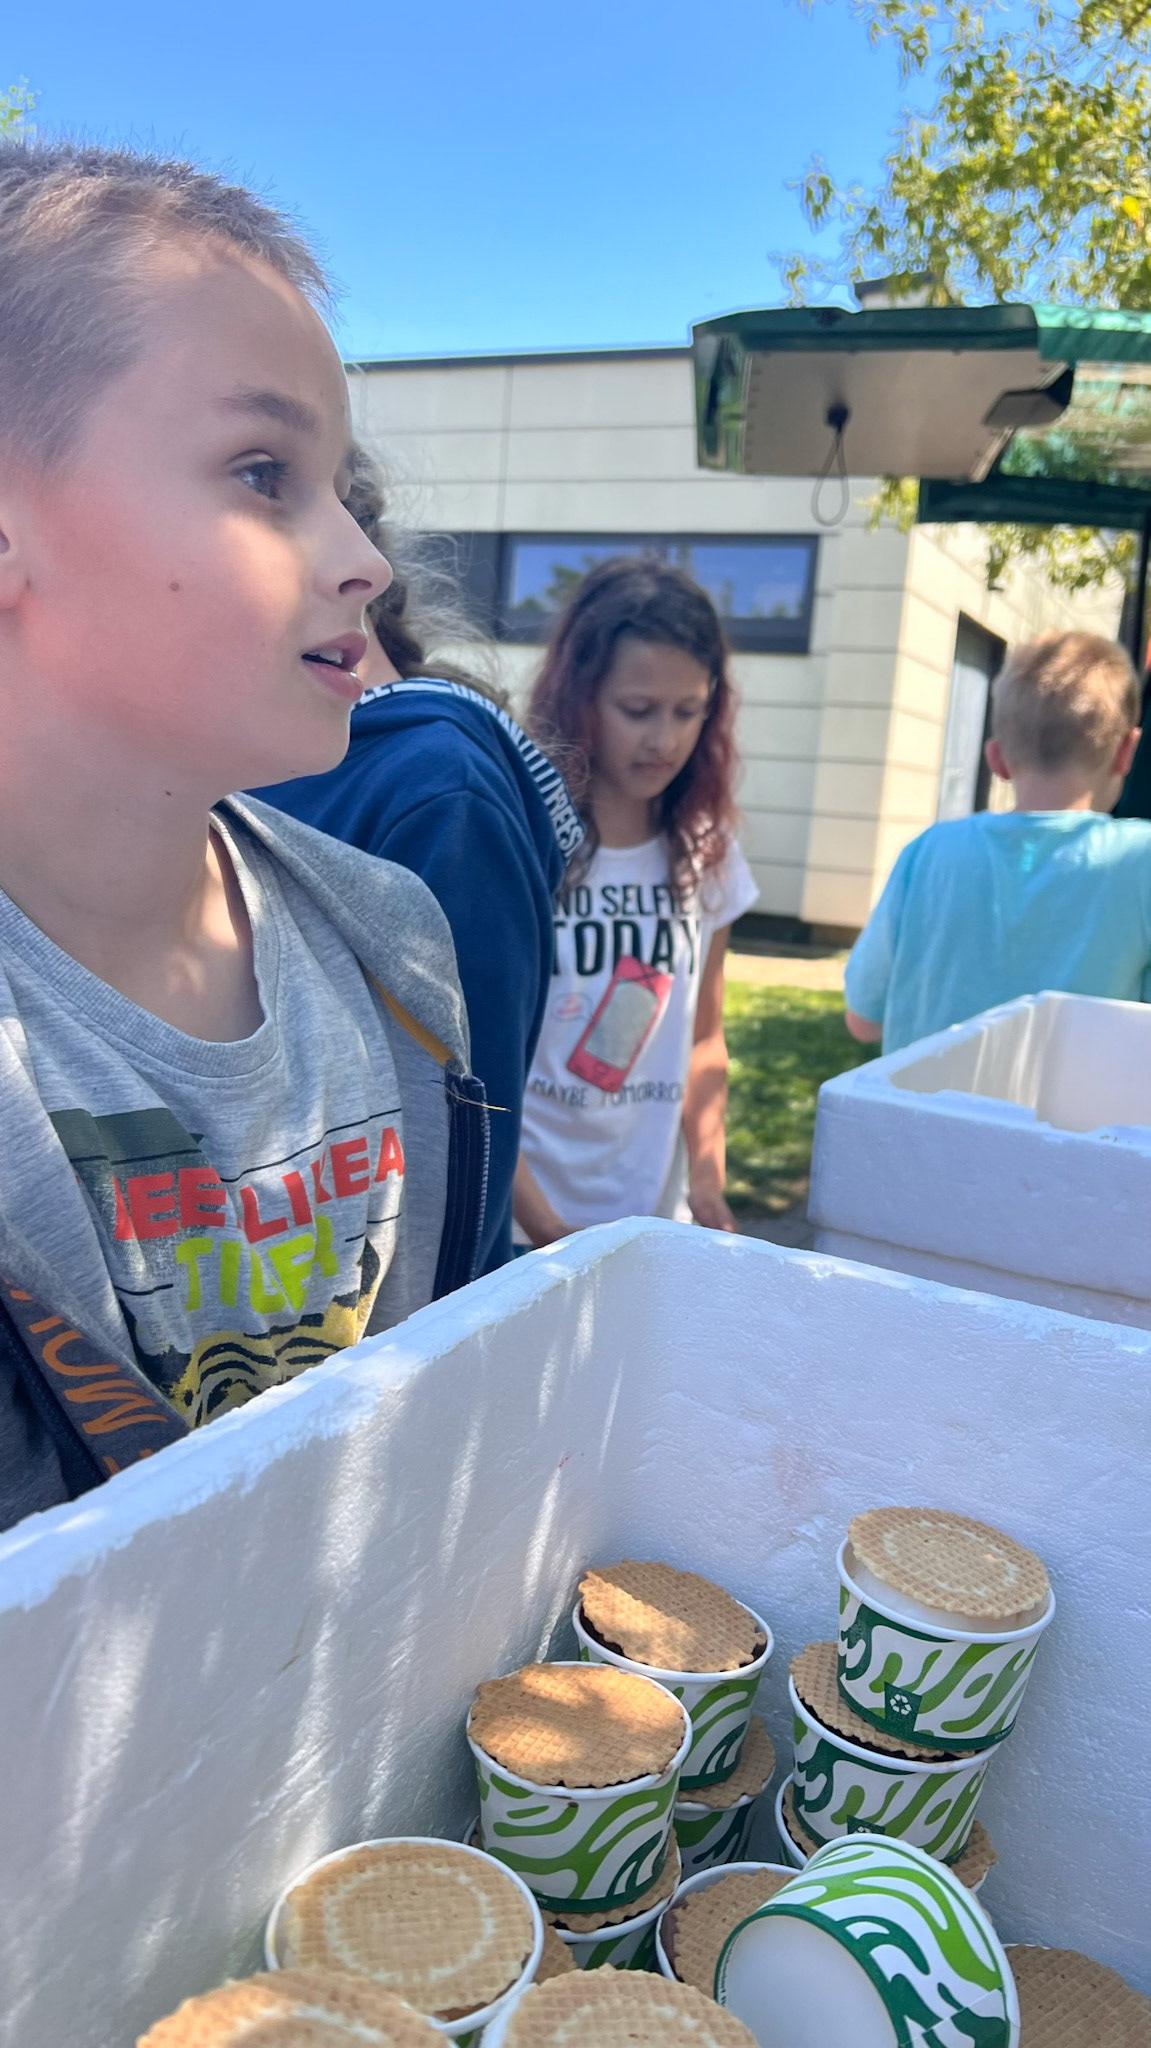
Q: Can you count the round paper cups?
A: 13